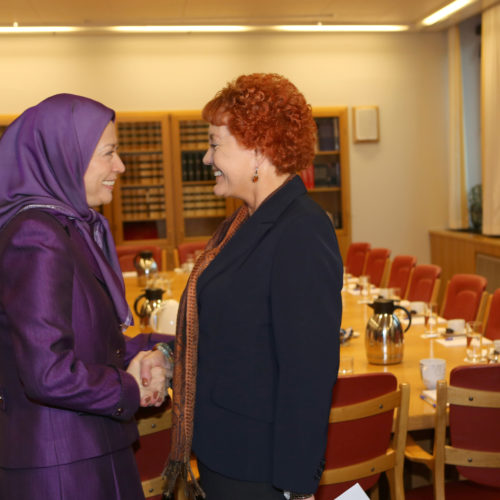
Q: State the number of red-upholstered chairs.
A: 11